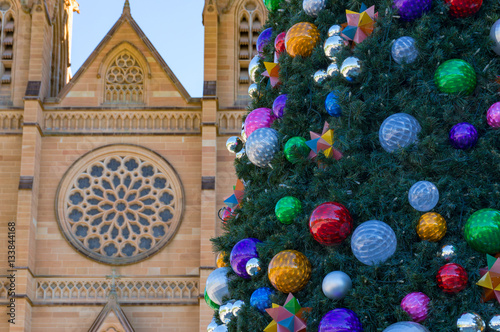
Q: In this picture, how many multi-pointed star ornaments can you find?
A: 6